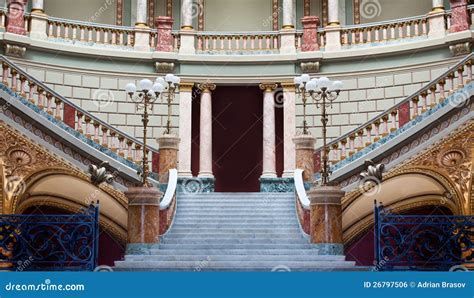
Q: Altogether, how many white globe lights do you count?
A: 12